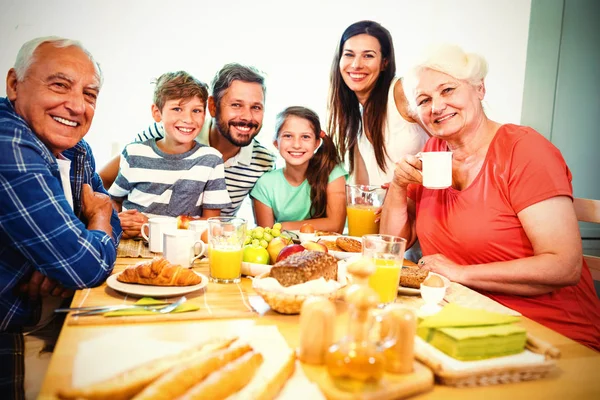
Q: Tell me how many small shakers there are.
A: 2